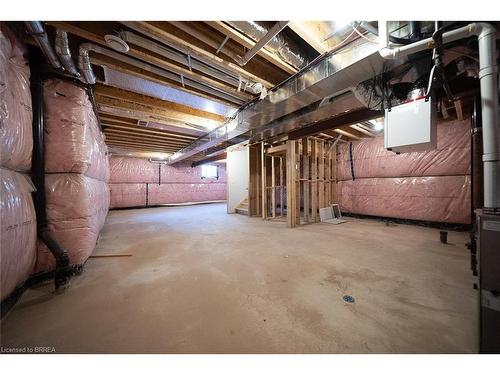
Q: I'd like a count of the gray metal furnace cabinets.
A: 1